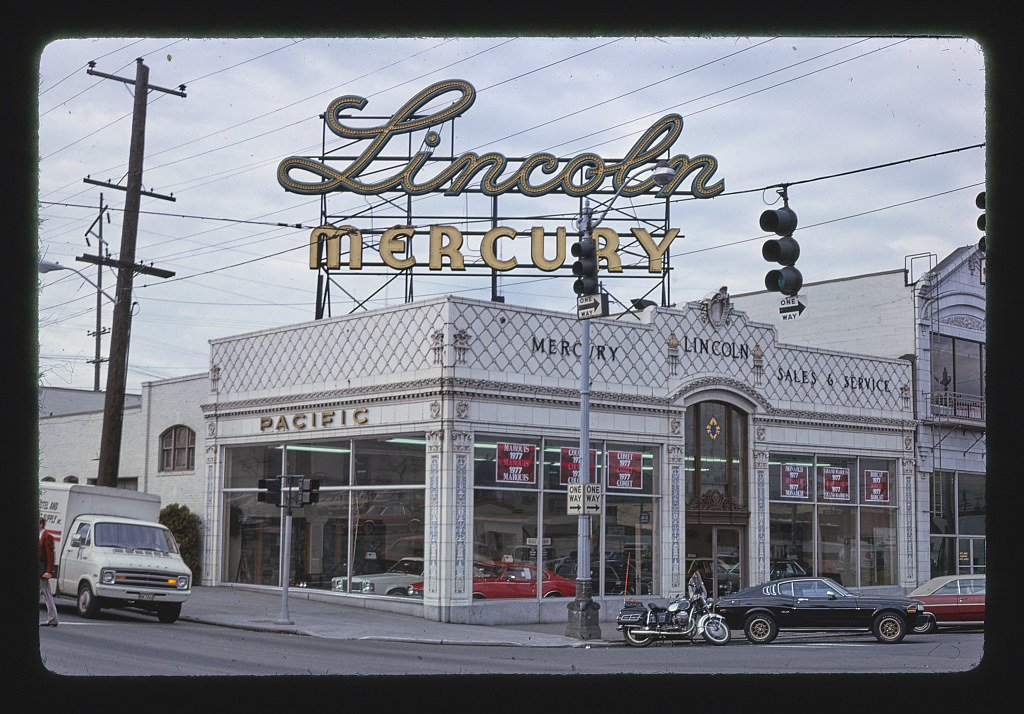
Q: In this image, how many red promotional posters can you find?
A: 6